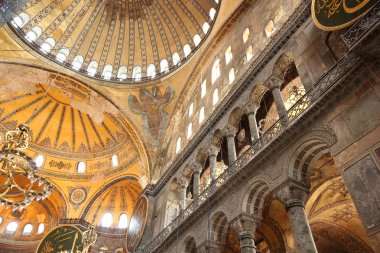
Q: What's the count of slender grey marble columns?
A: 6